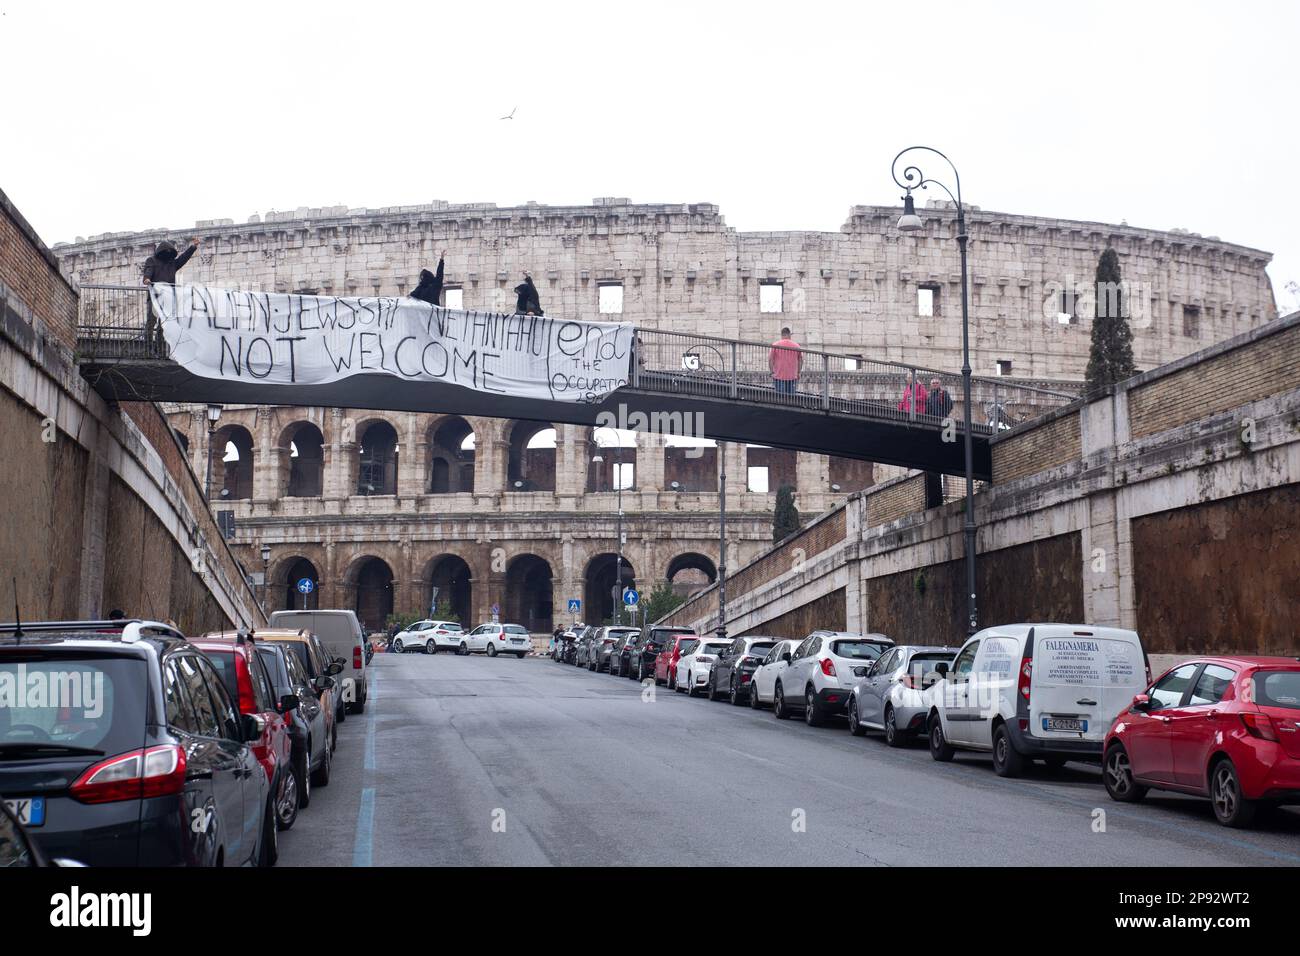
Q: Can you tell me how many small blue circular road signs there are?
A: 2